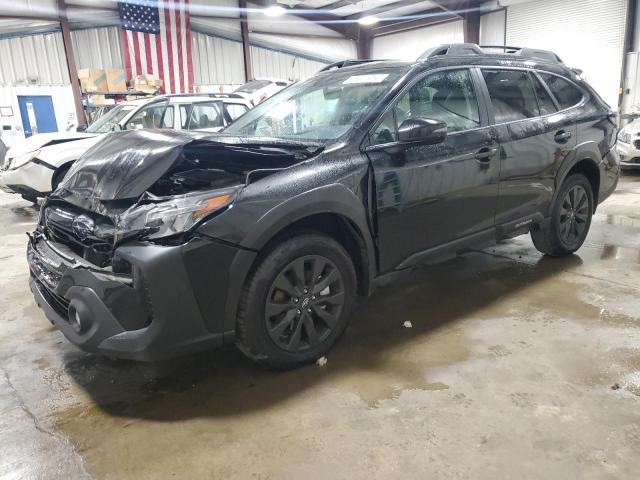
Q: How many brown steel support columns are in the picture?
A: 4